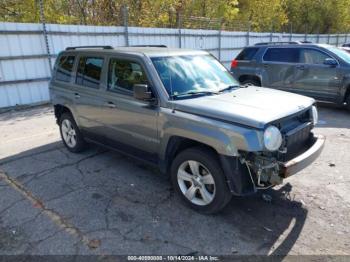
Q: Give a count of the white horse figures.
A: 0